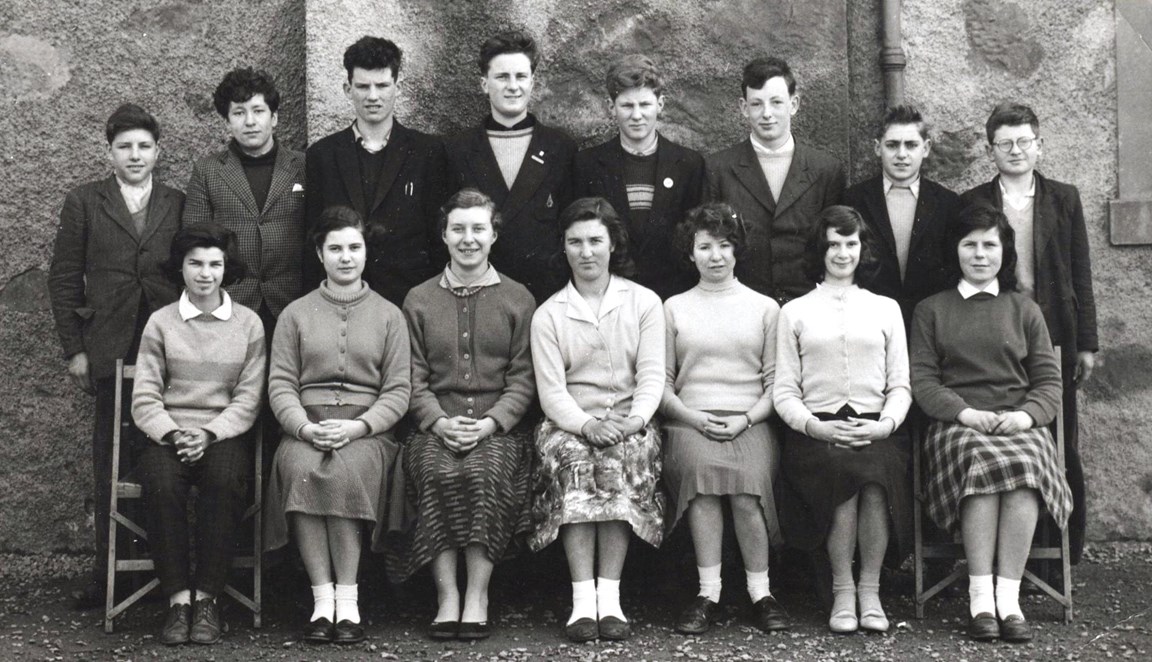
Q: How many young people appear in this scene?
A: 15